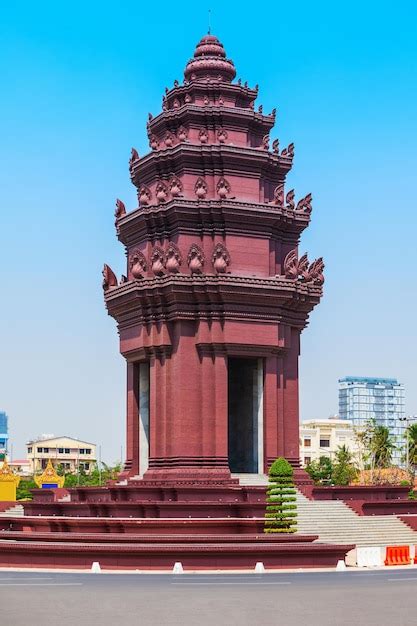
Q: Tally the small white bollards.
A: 4